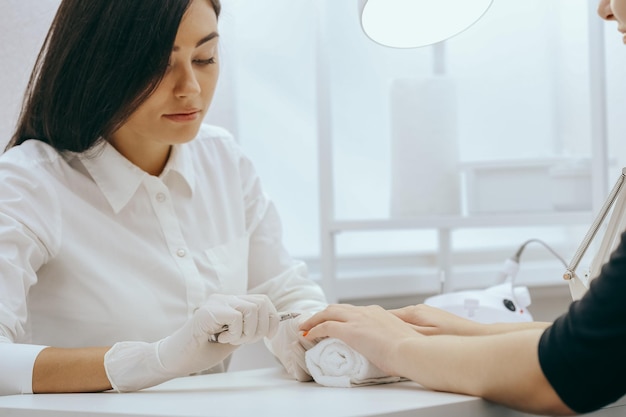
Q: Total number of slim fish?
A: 0